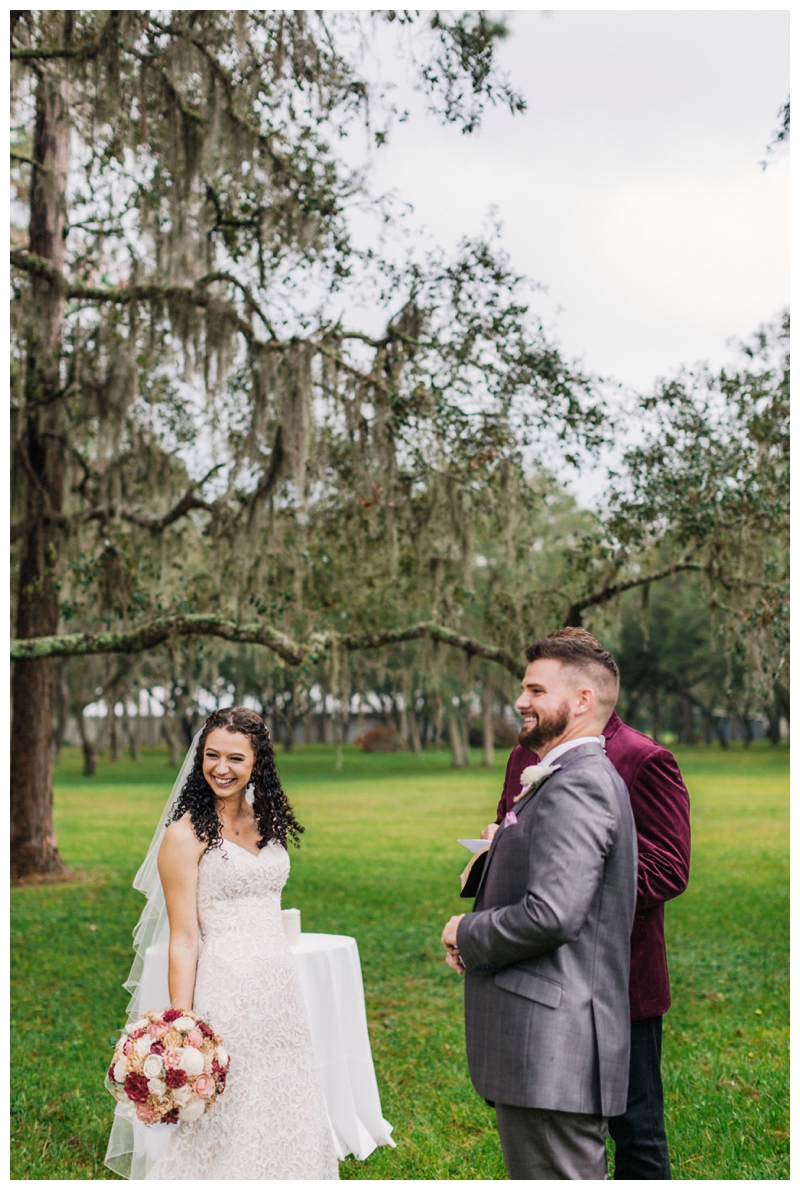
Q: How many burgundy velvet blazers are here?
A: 1